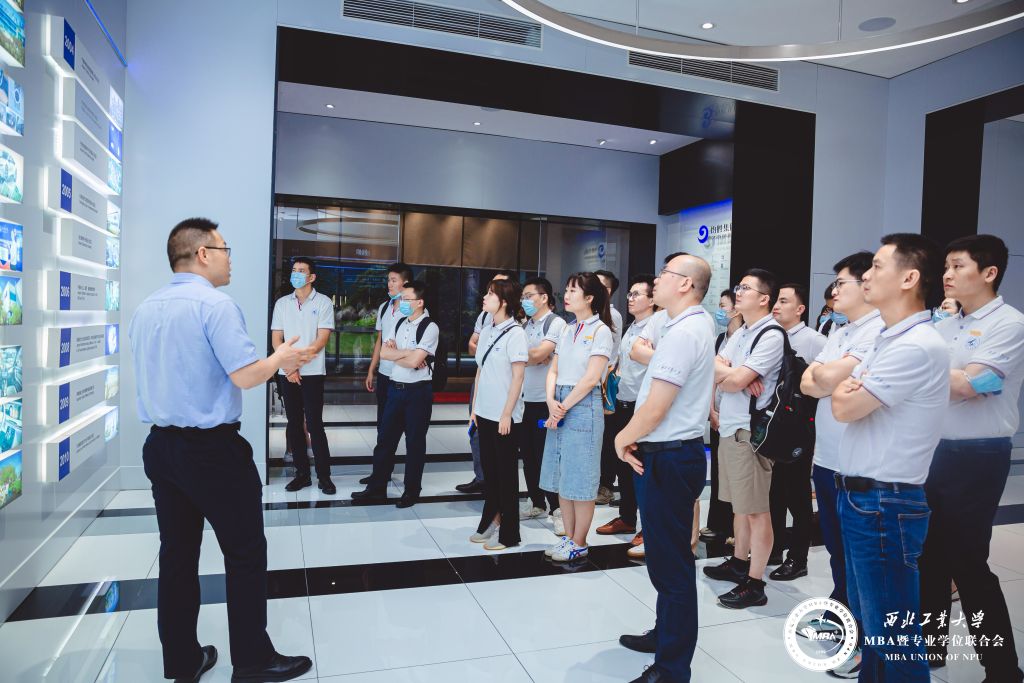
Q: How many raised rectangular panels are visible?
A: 9